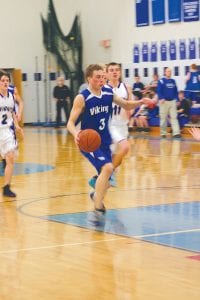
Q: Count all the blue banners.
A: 11